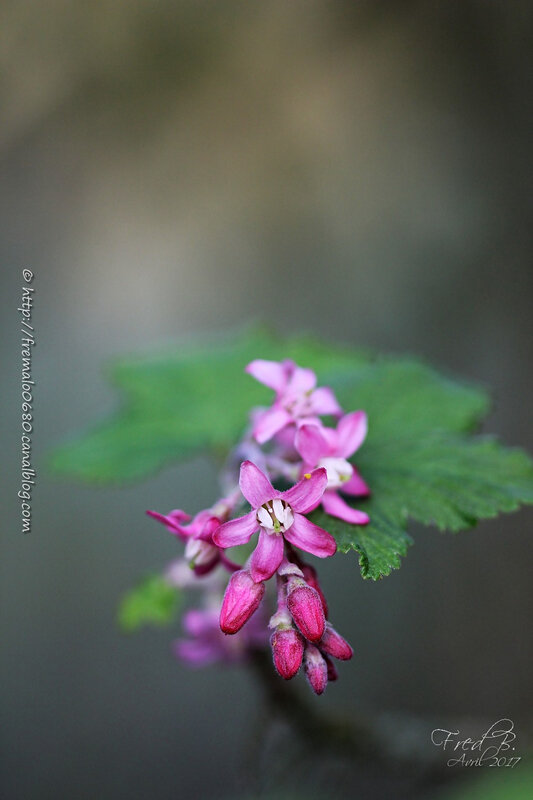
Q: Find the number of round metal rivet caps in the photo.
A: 0